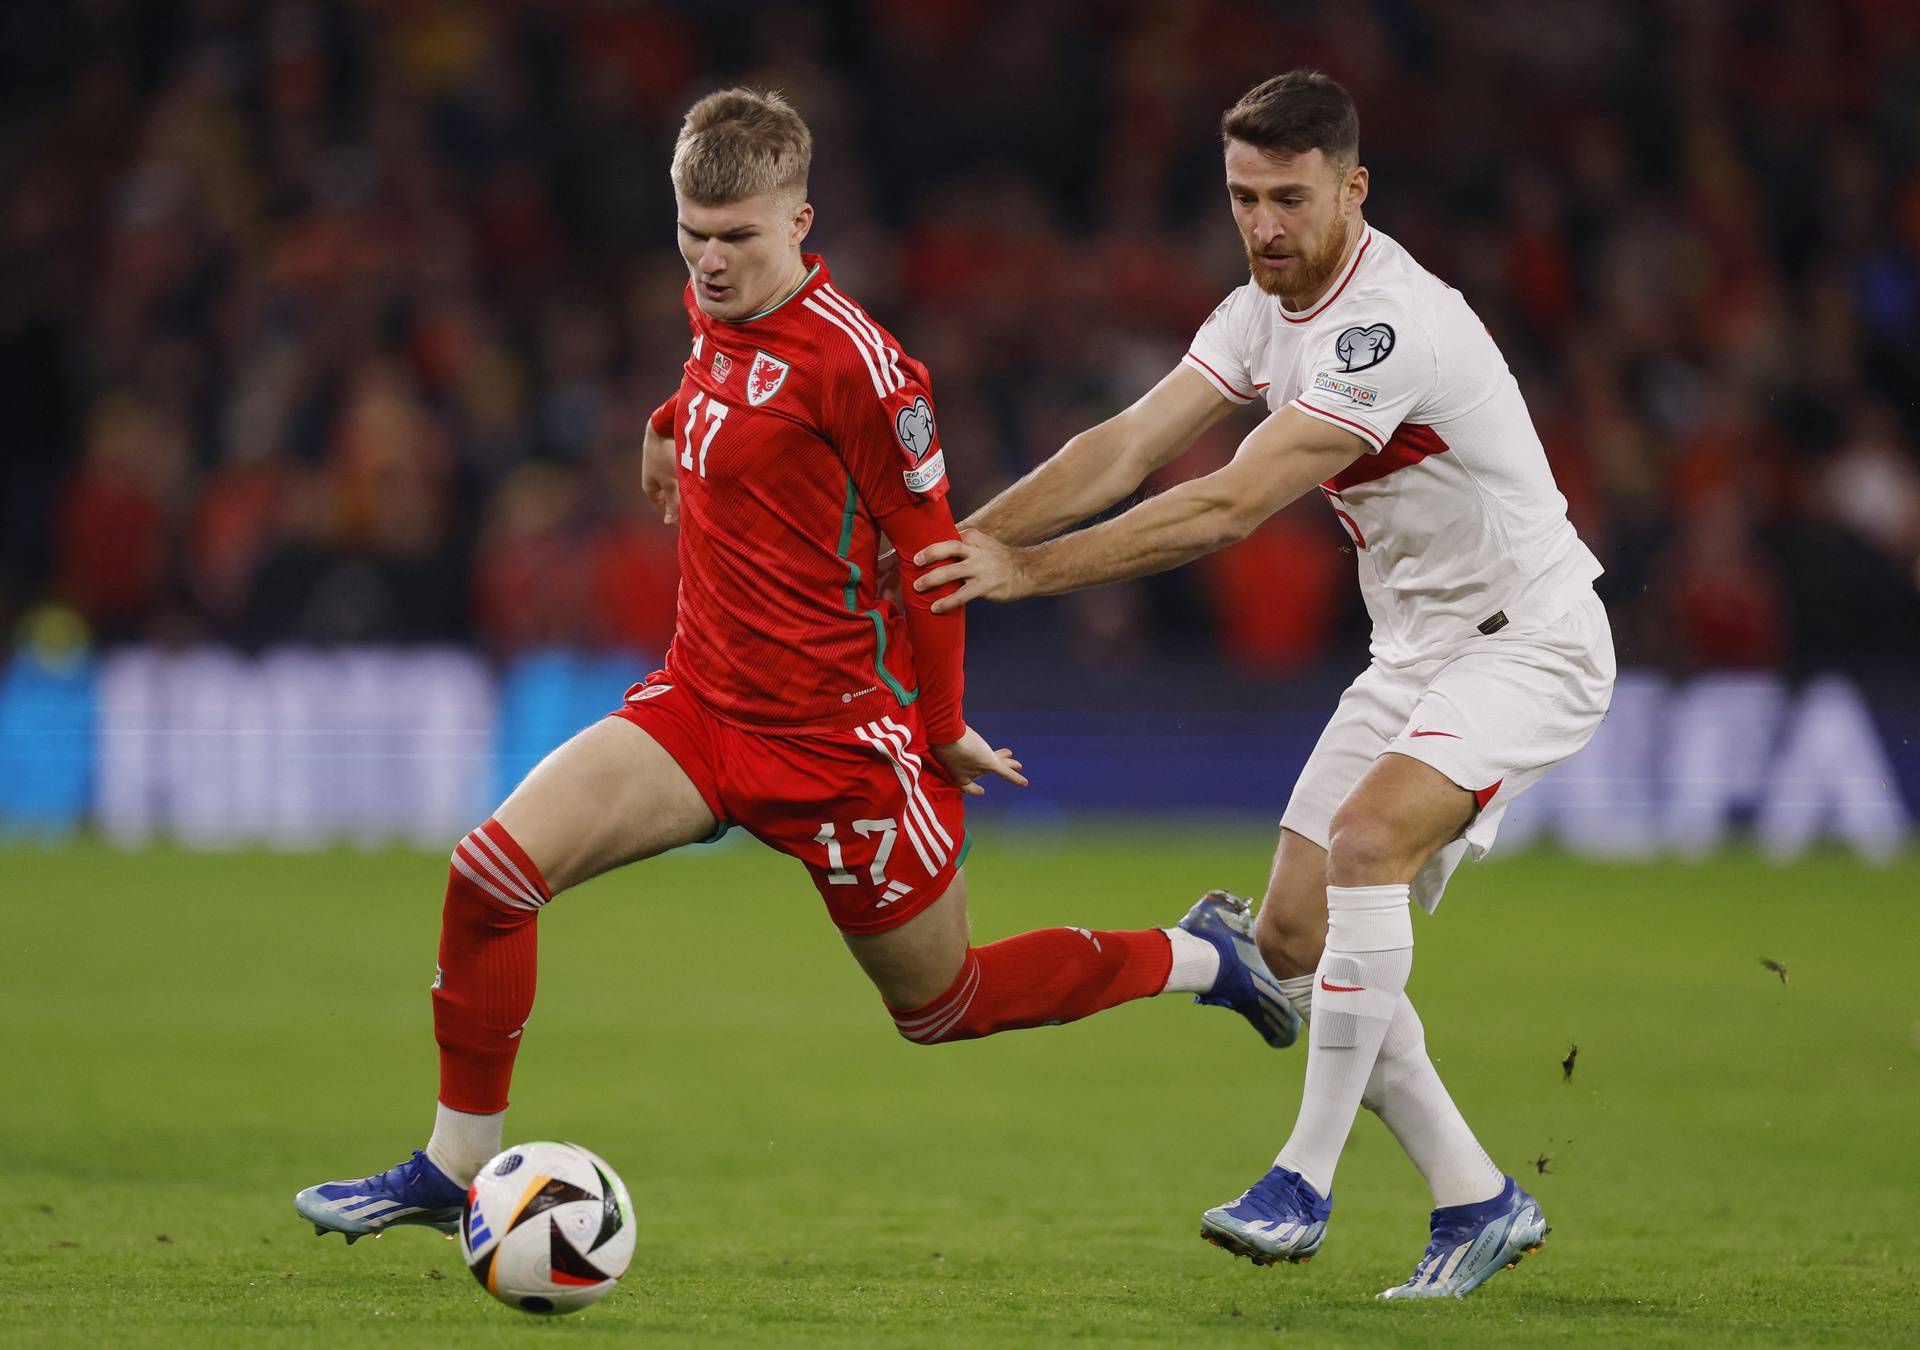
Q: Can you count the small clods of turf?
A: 3